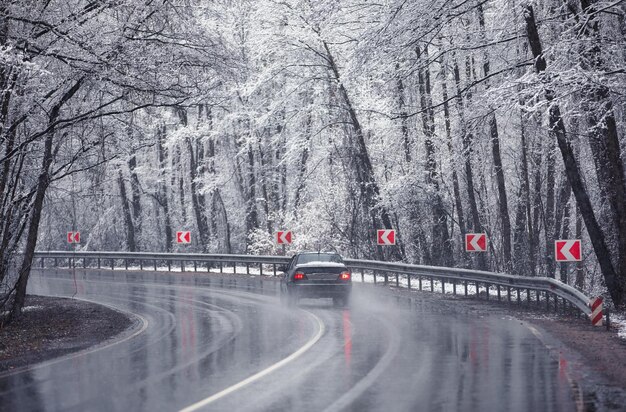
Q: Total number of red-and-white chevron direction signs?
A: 6